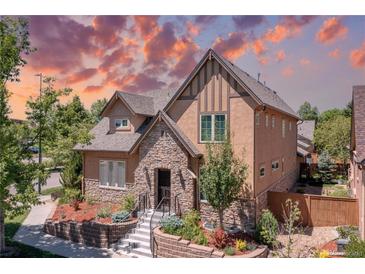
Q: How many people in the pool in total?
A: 0